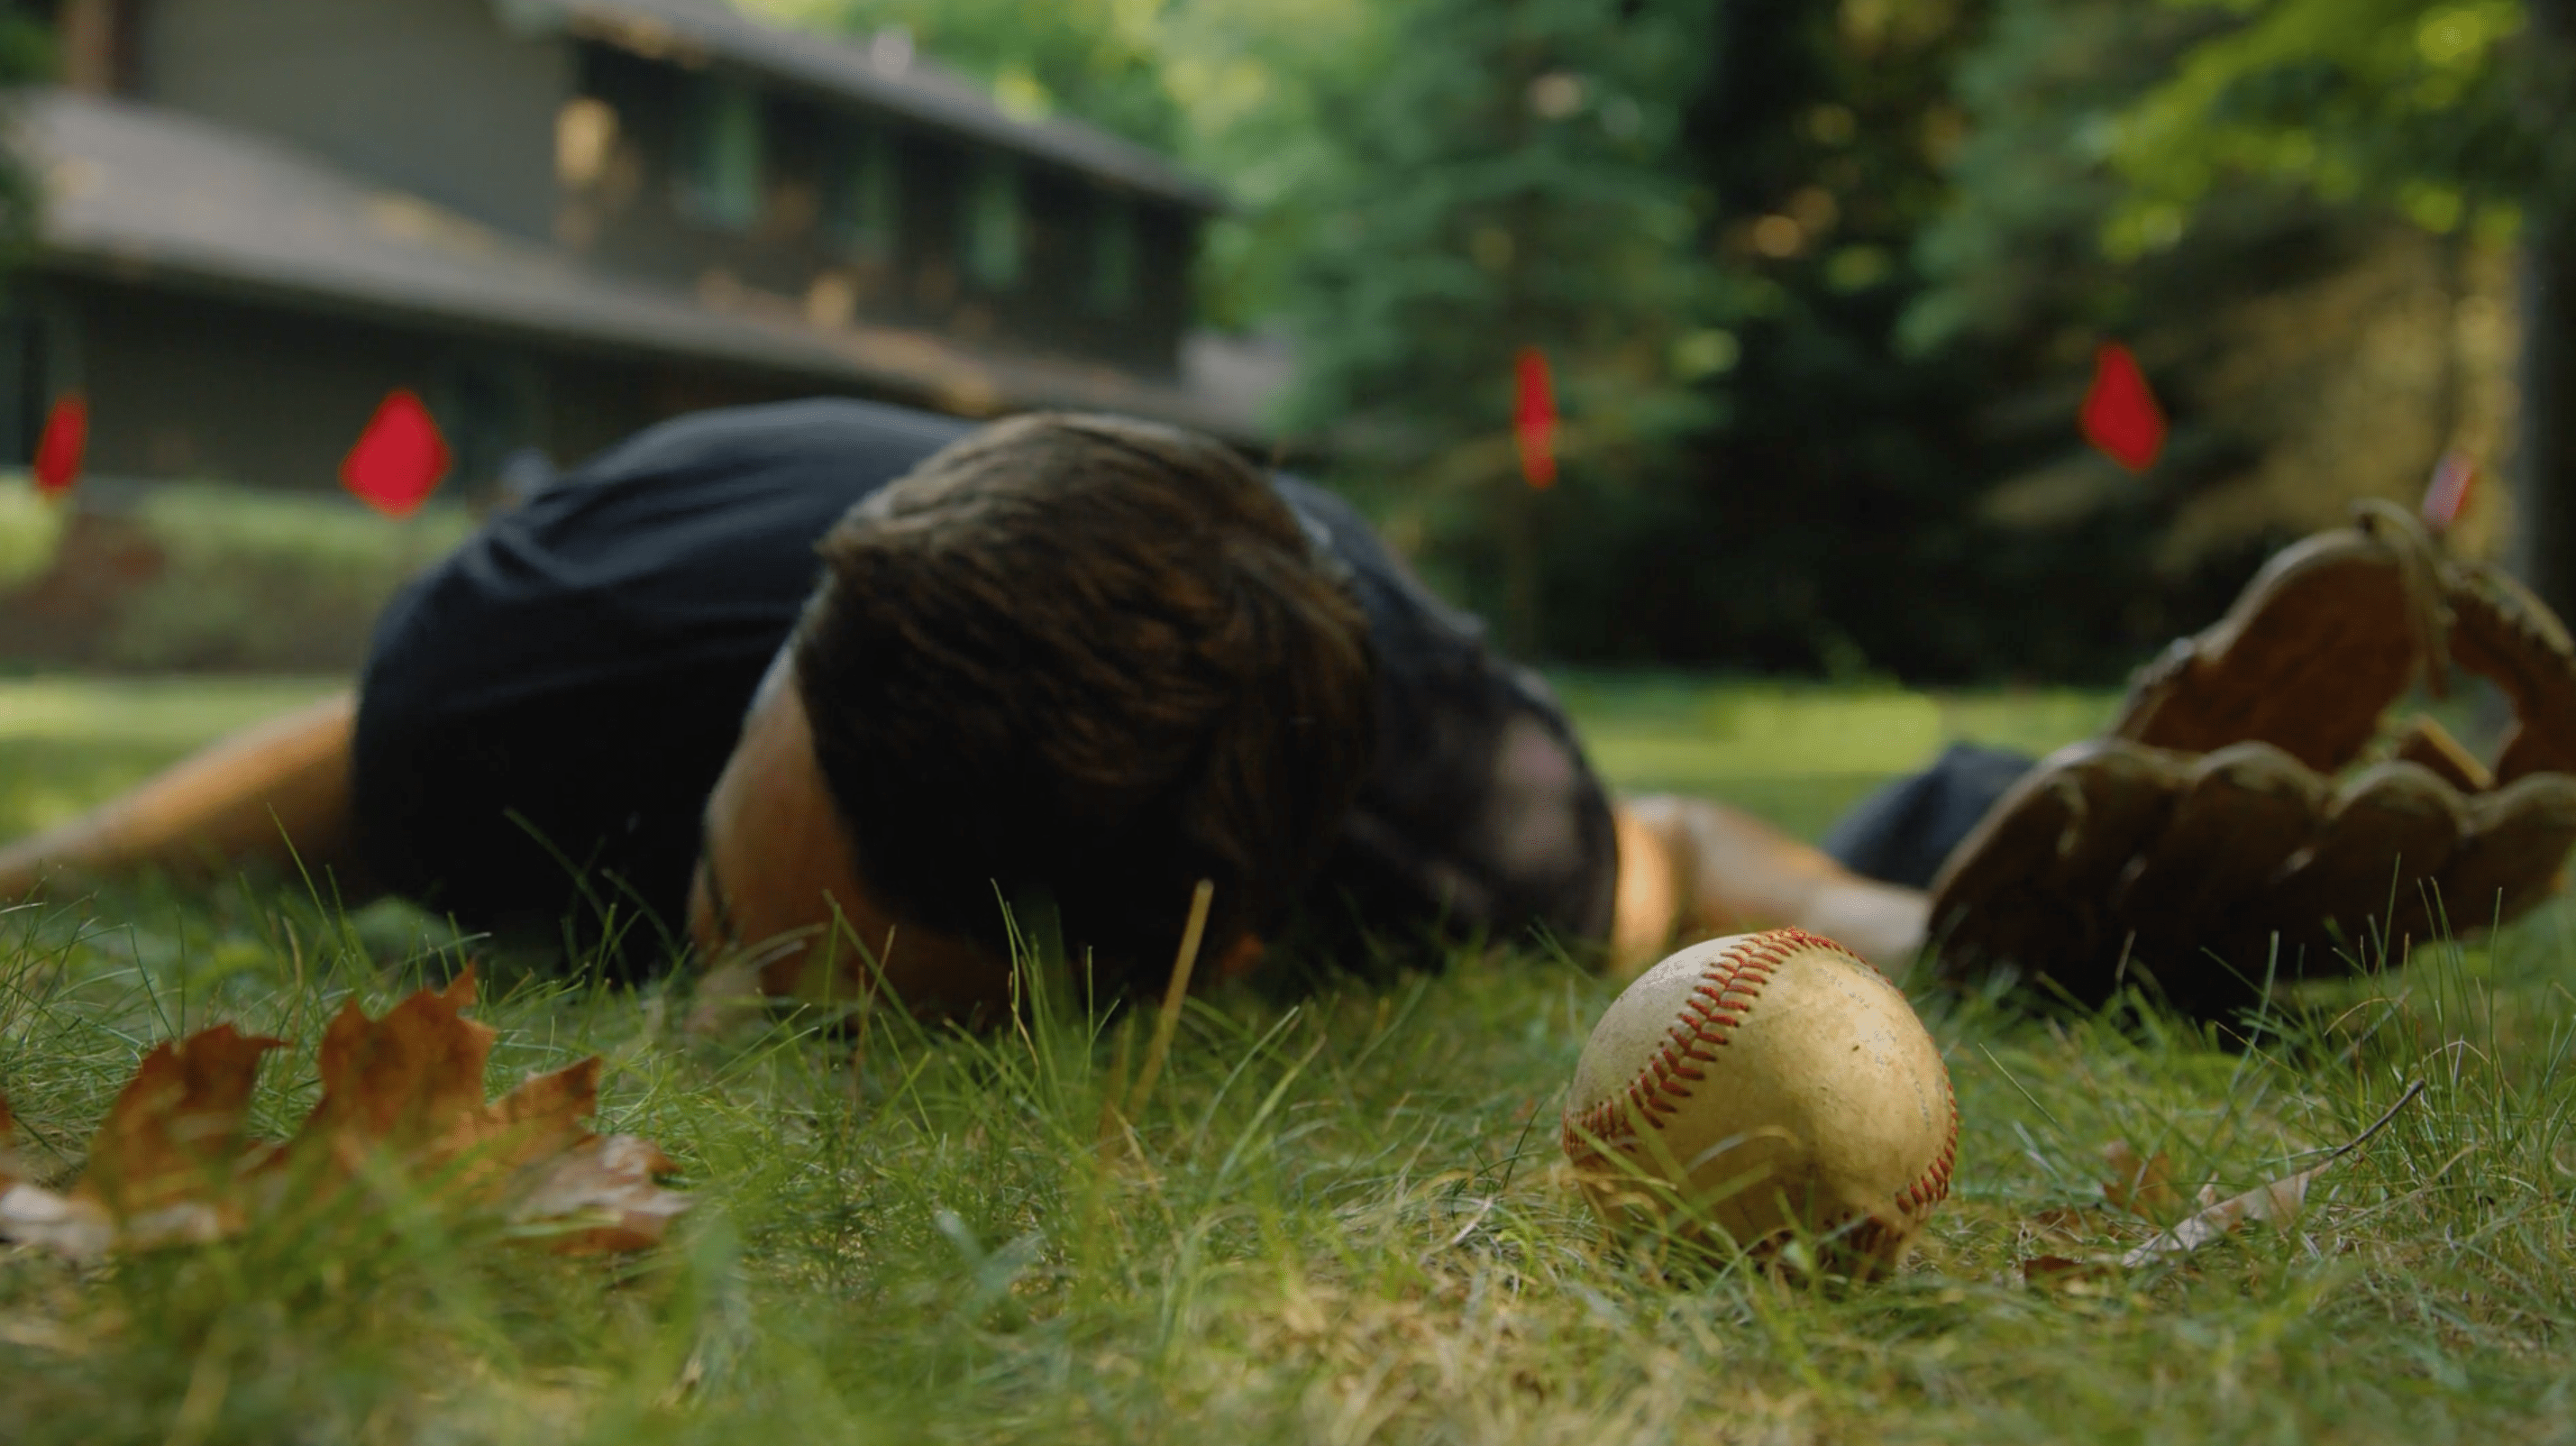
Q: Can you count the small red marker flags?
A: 5